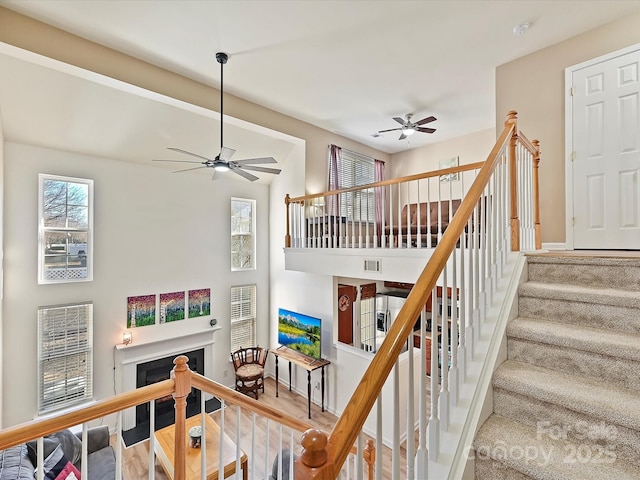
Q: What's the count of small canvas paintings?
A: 3